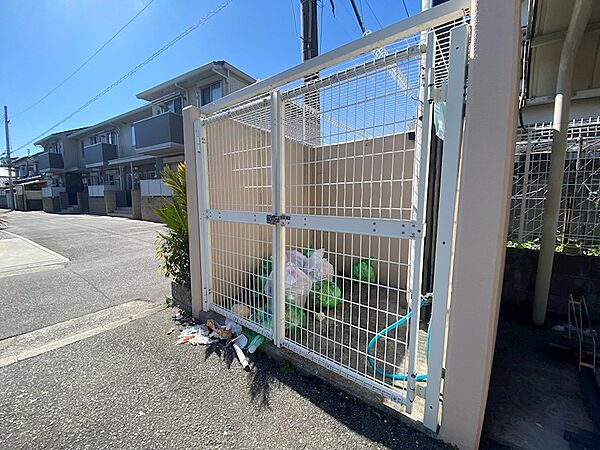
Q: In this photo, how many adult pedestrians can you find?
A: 0